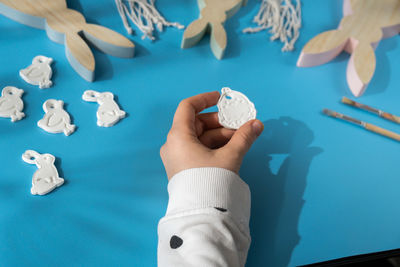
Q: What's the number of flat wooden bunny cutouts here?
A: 3